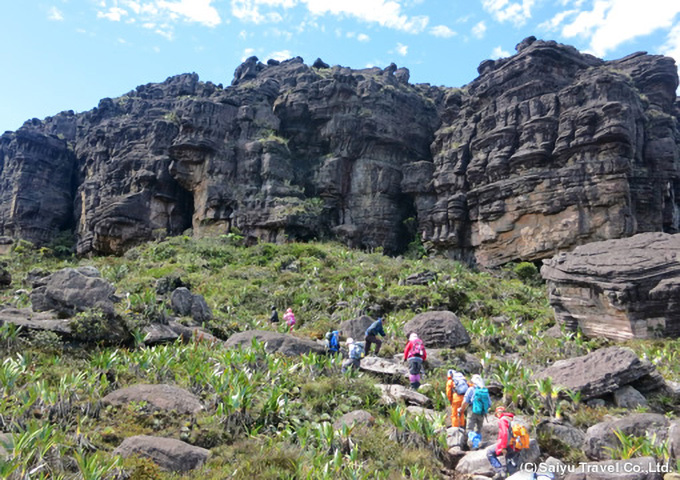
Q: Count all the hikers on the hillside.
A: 9